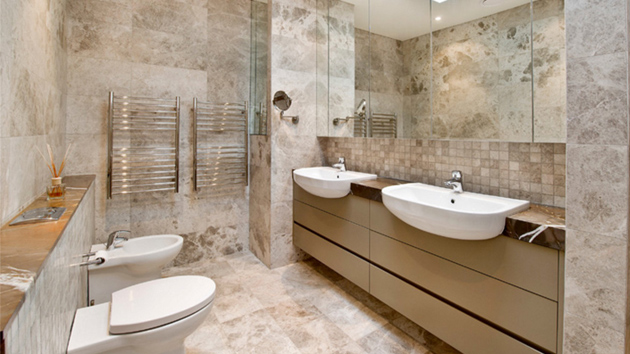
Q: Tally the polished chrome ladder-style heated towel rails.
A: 2